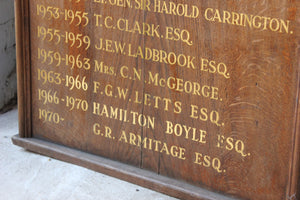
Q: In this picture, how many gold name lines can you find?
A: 7